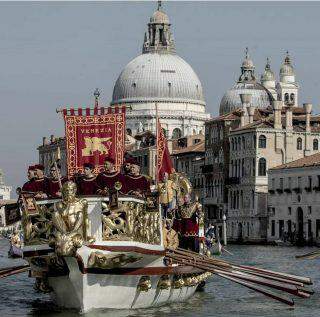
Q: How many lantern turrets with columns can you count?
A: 2